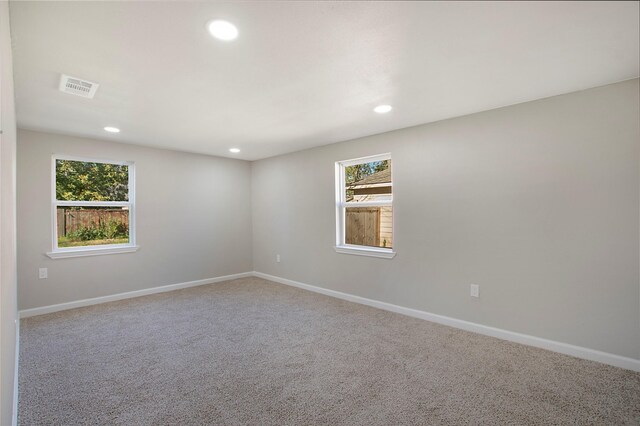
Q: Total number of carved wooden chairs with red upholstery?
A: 0